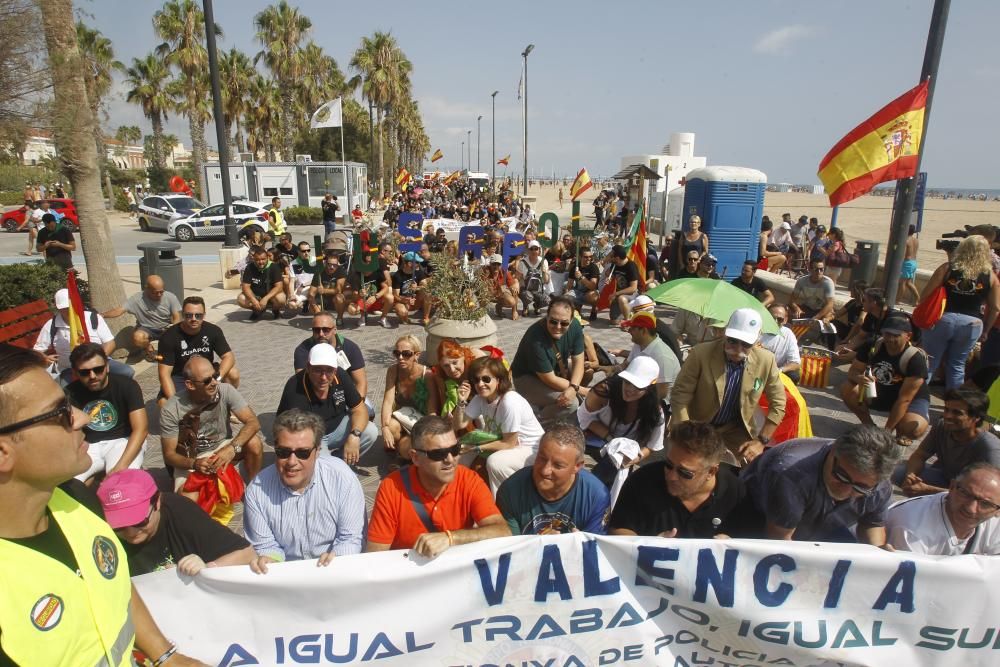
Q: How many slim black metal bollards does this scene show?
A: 0